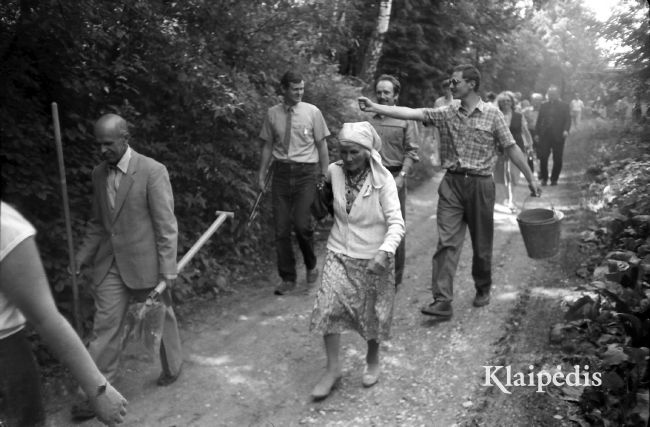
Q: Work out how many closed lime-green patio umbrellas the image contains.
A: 0